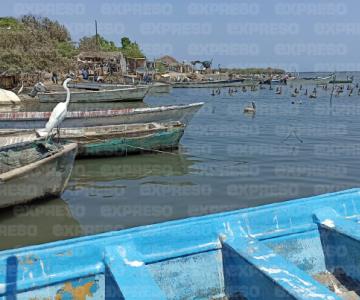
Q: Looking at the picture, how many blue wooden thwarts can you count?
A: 3